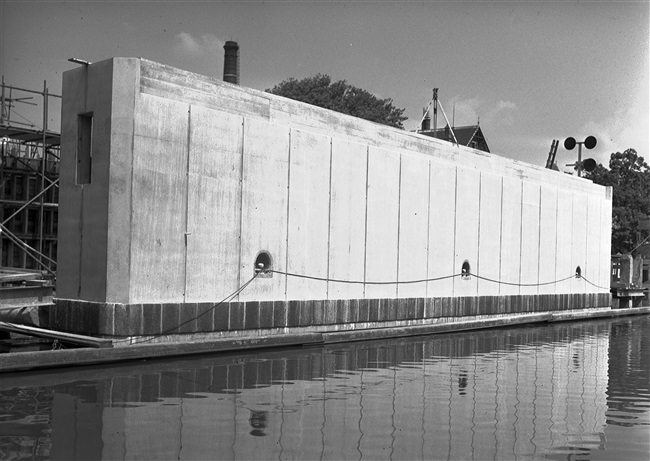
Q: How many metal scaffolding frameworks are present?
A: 1